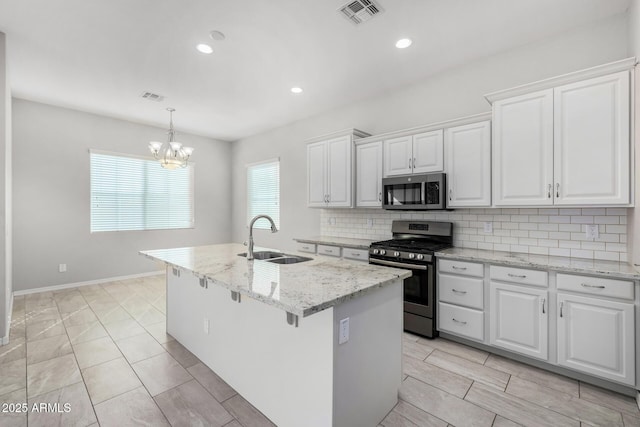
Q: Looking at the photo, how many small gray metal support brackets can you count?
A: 4